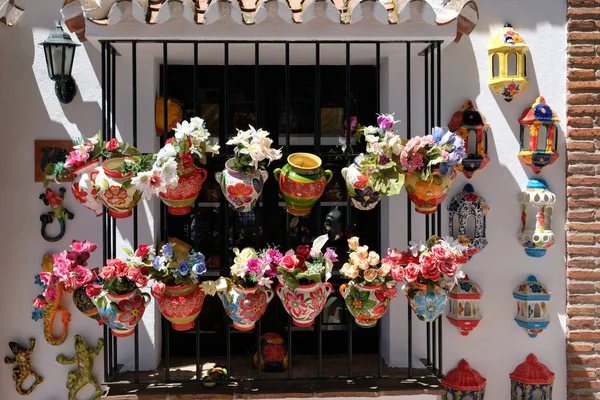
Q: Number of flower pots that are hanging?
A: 14